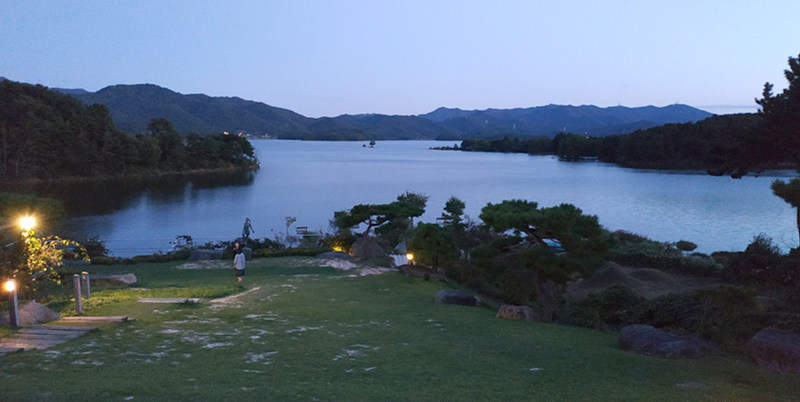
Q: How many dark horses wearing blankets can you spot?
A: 0